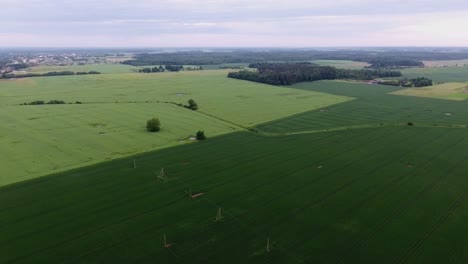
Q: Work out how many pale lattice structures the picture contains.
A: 6